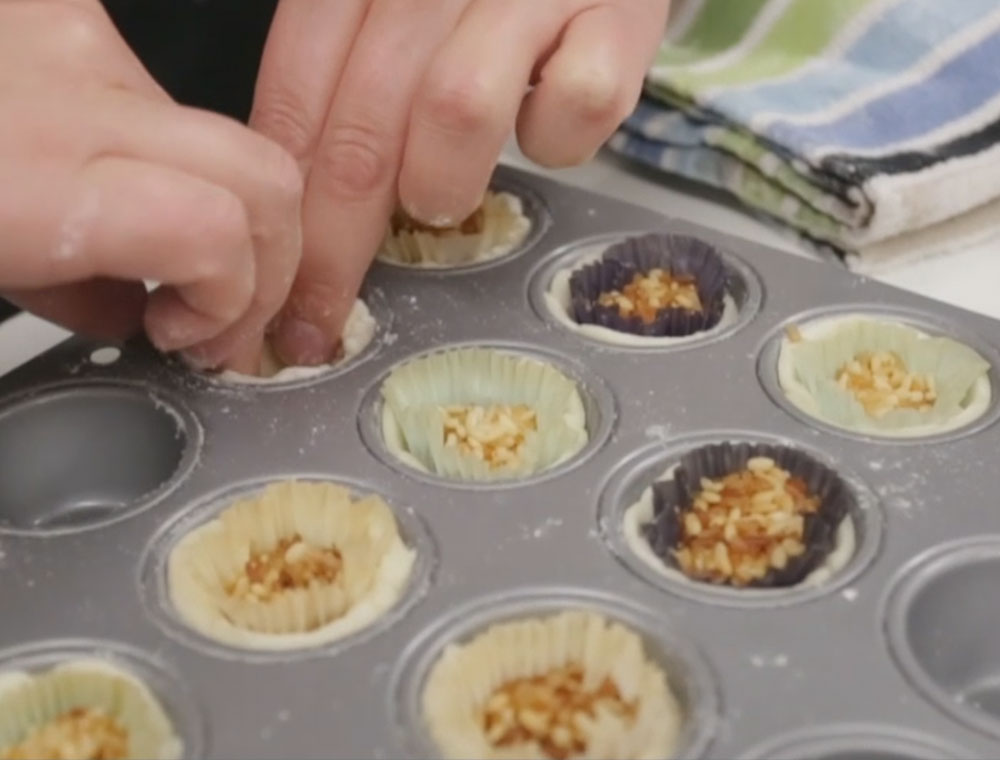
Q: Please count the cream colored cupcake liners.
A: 3